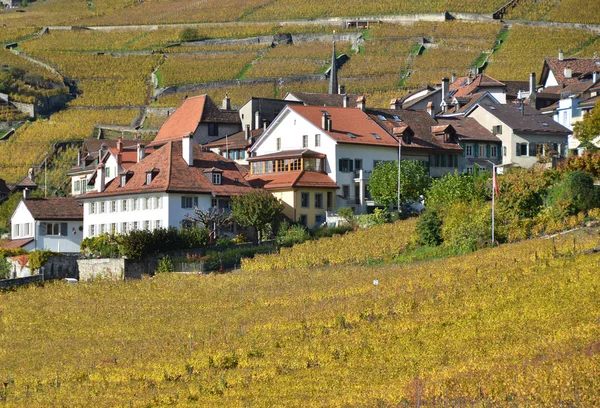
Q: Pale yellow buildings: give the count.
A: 1